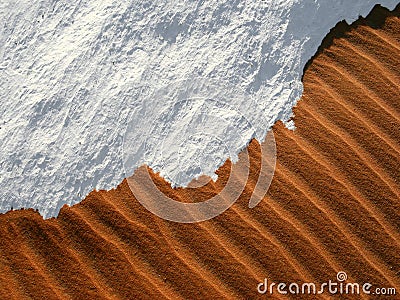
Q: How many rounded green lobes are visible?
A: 0